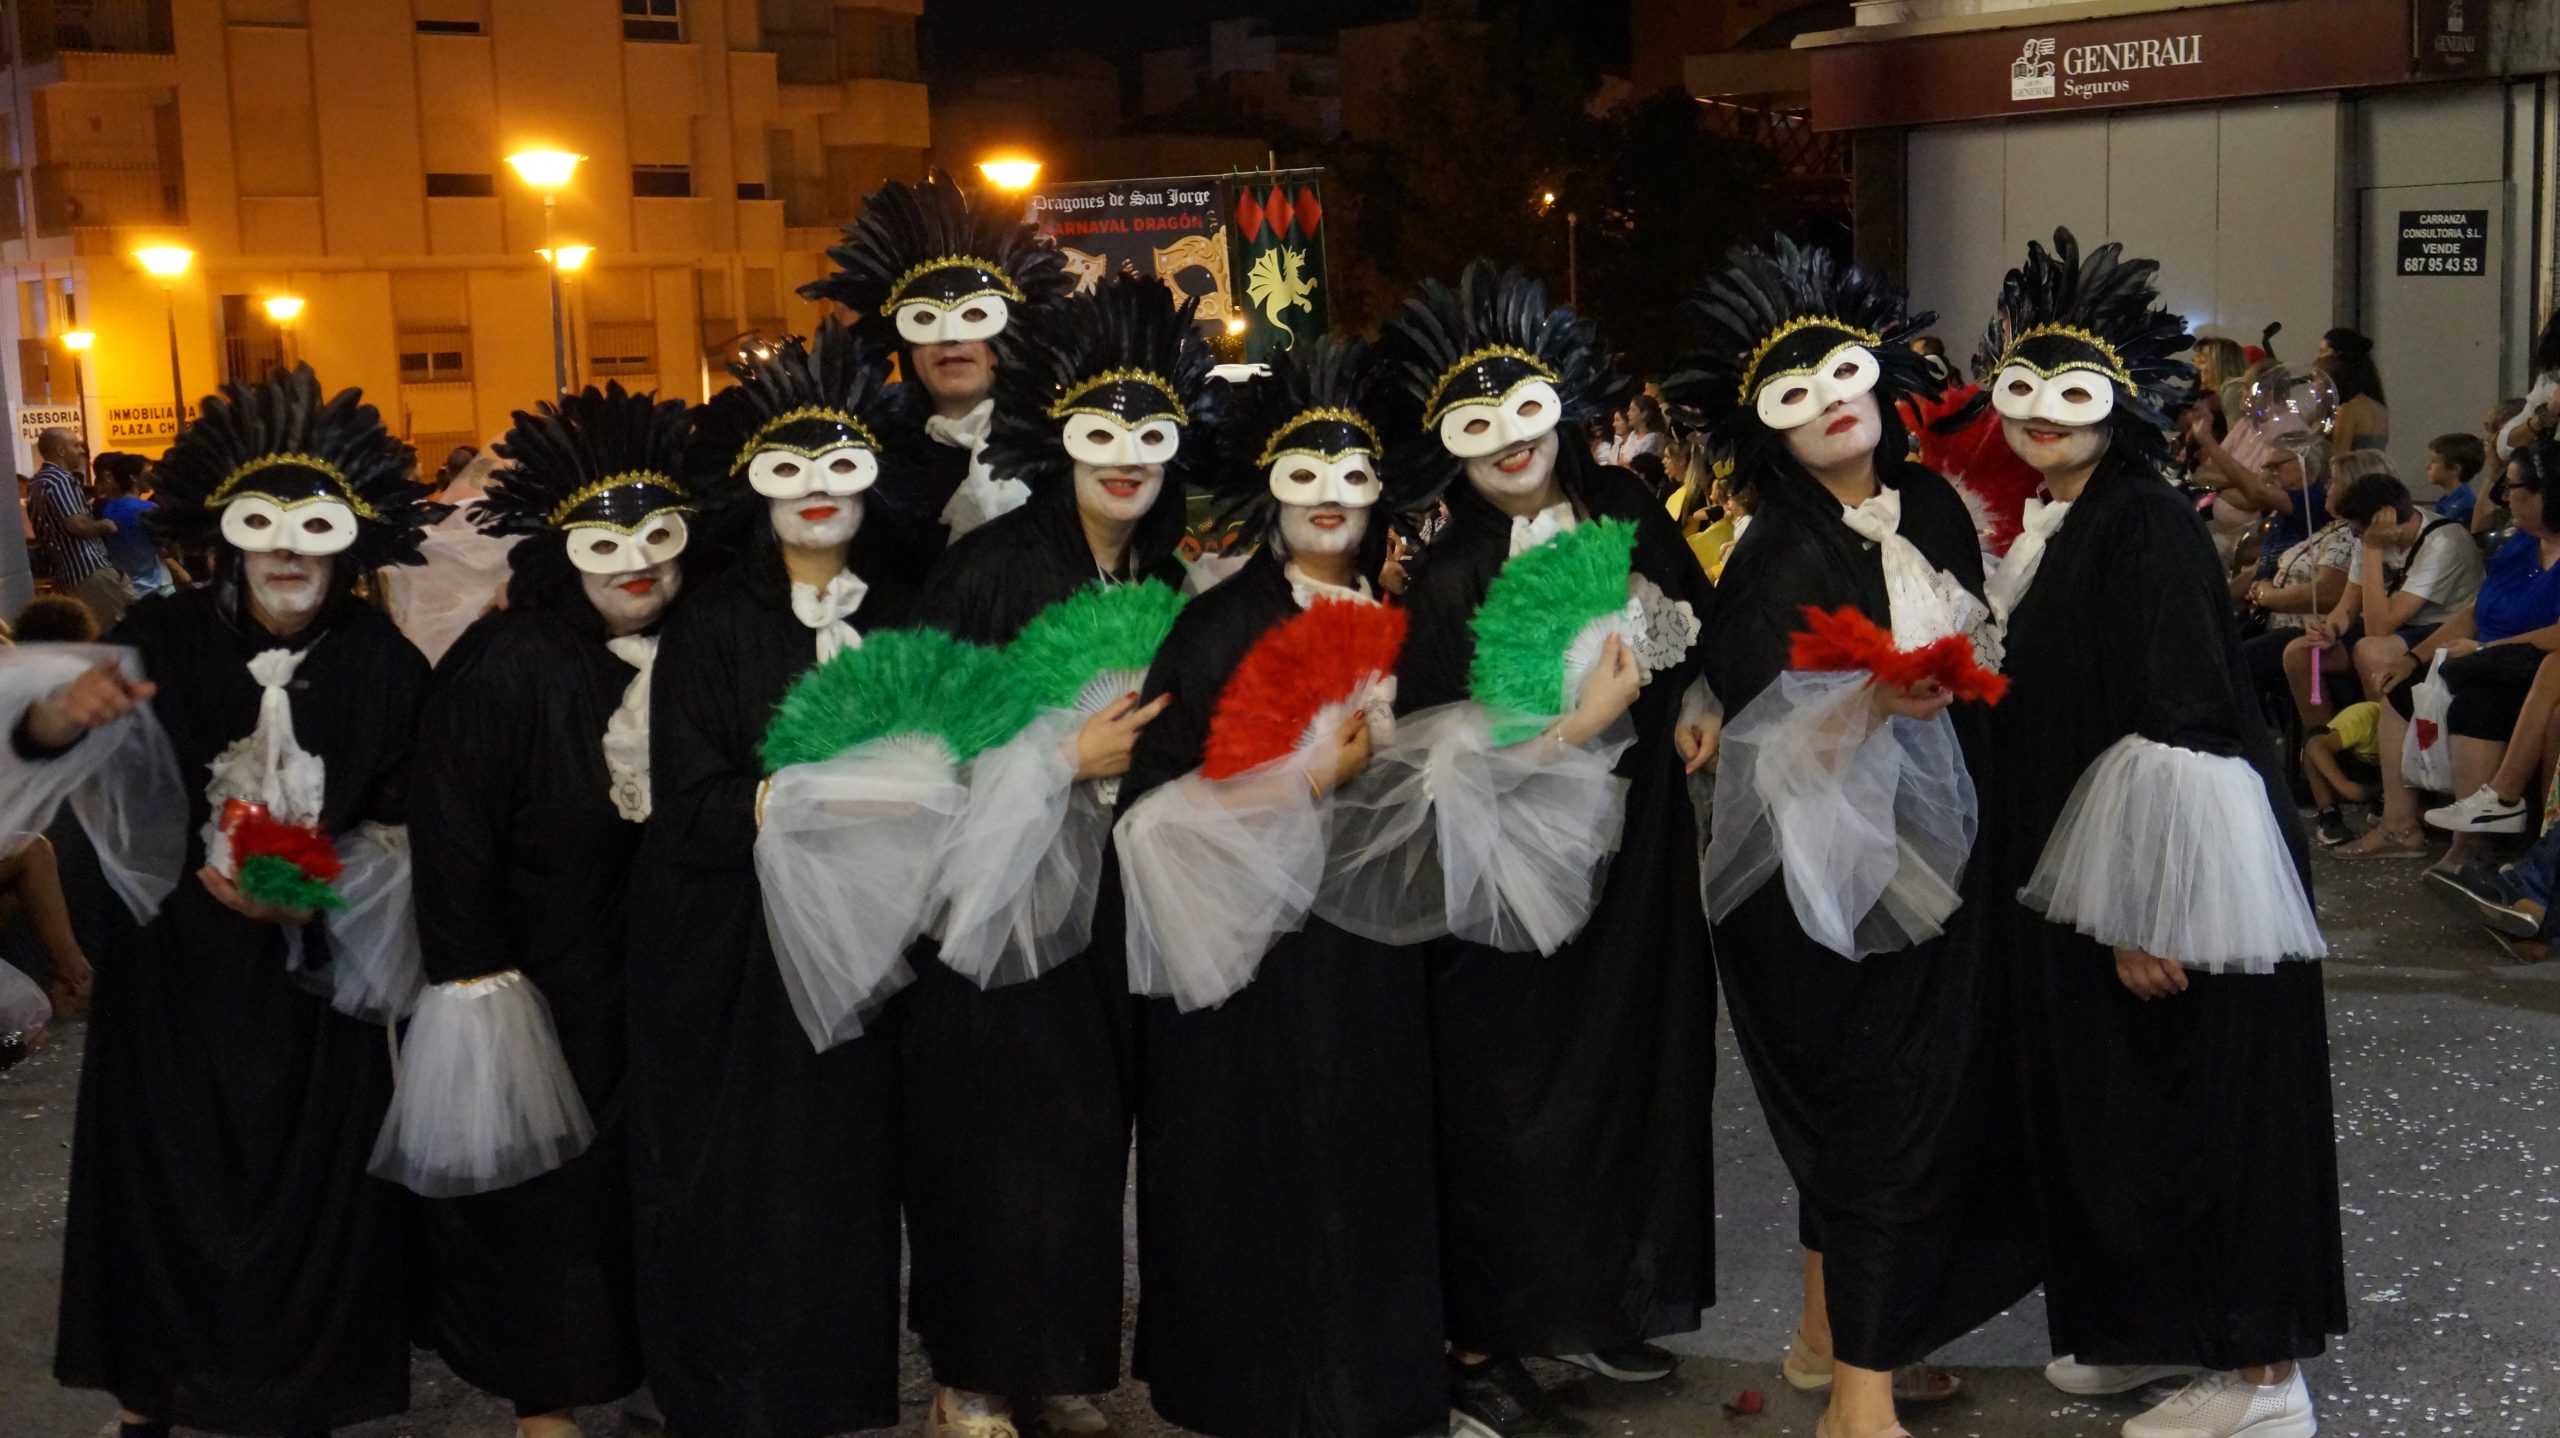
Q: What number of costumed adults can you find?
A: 9